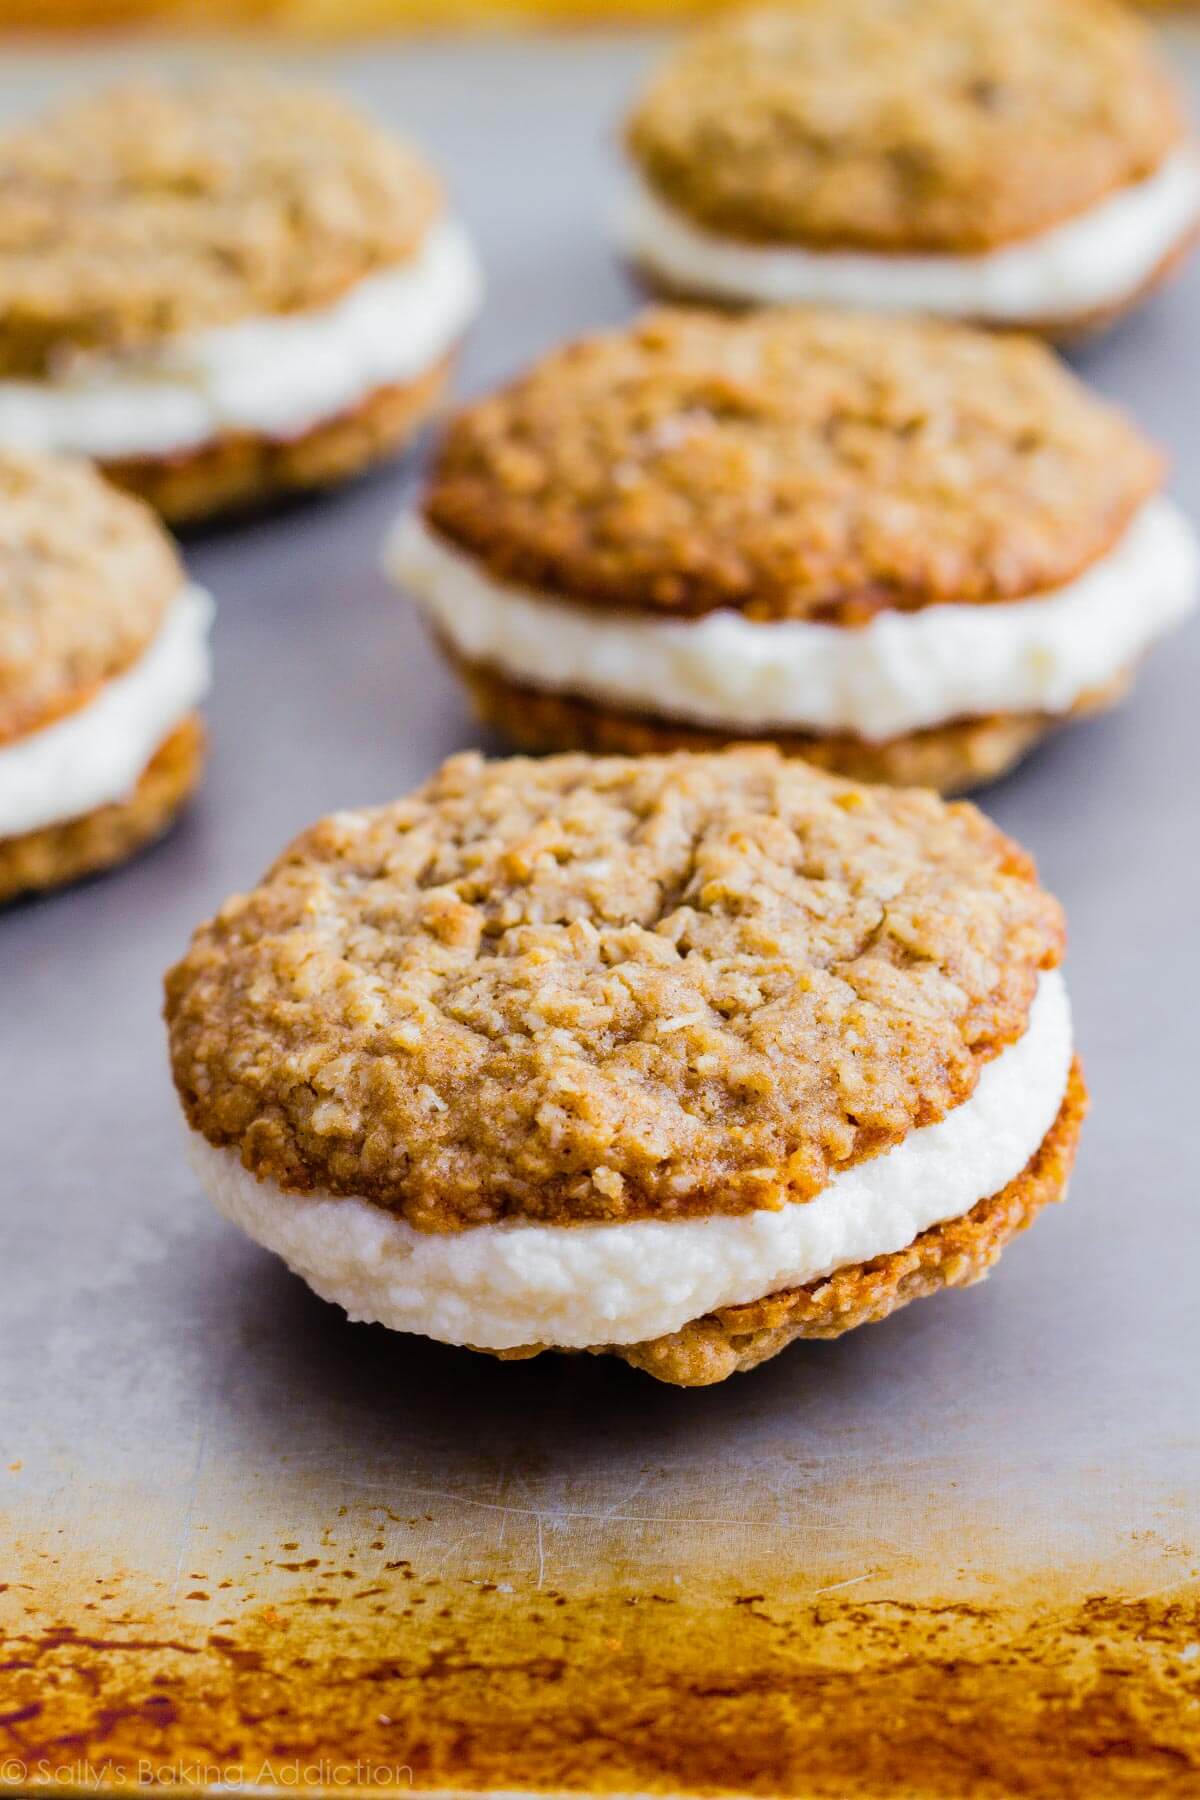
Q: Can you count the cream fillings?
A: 5